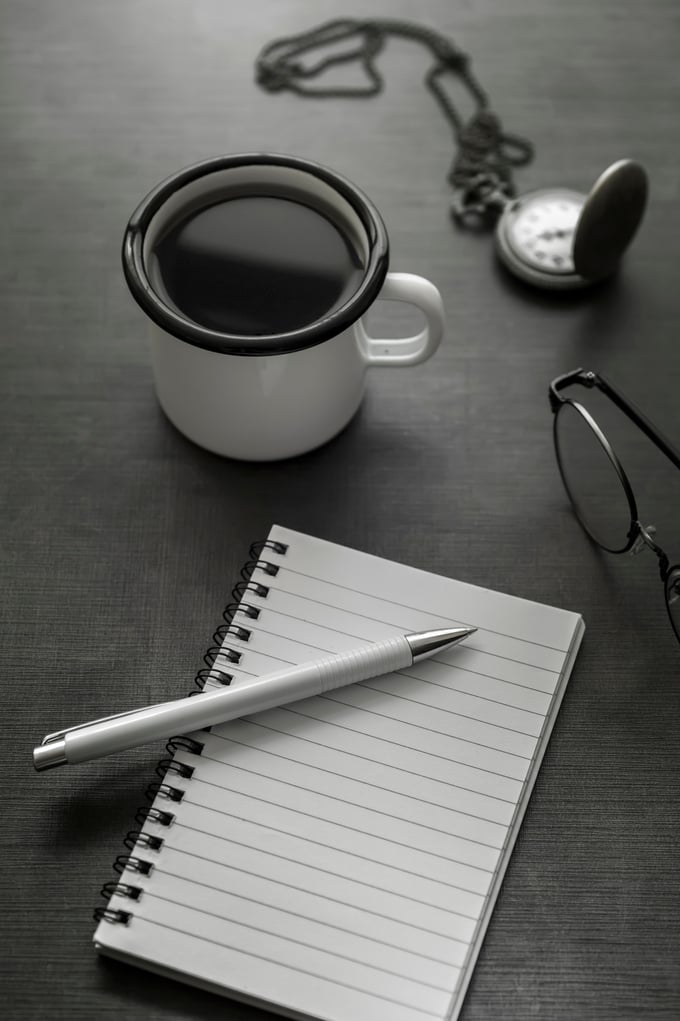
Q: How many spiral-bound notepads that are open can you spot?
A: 1